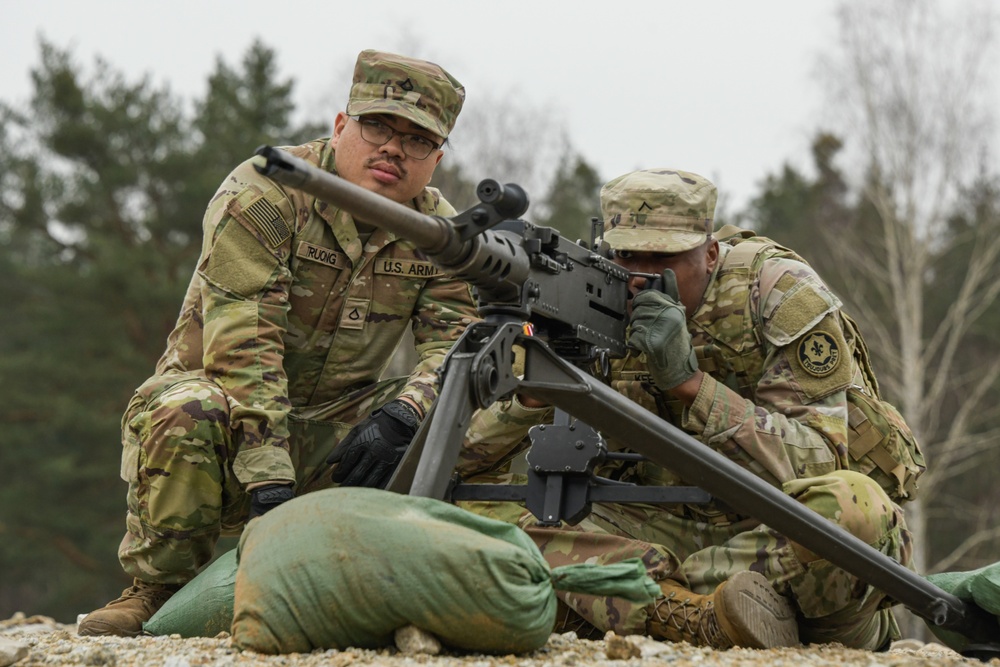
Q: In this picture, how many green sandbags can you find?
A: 3